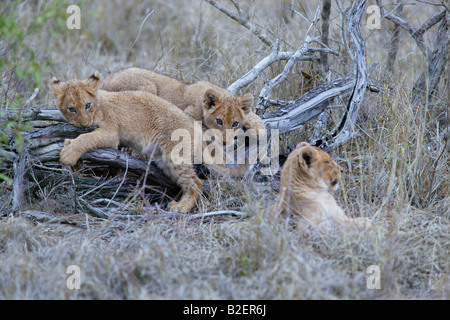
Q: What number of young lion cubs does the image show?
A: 3